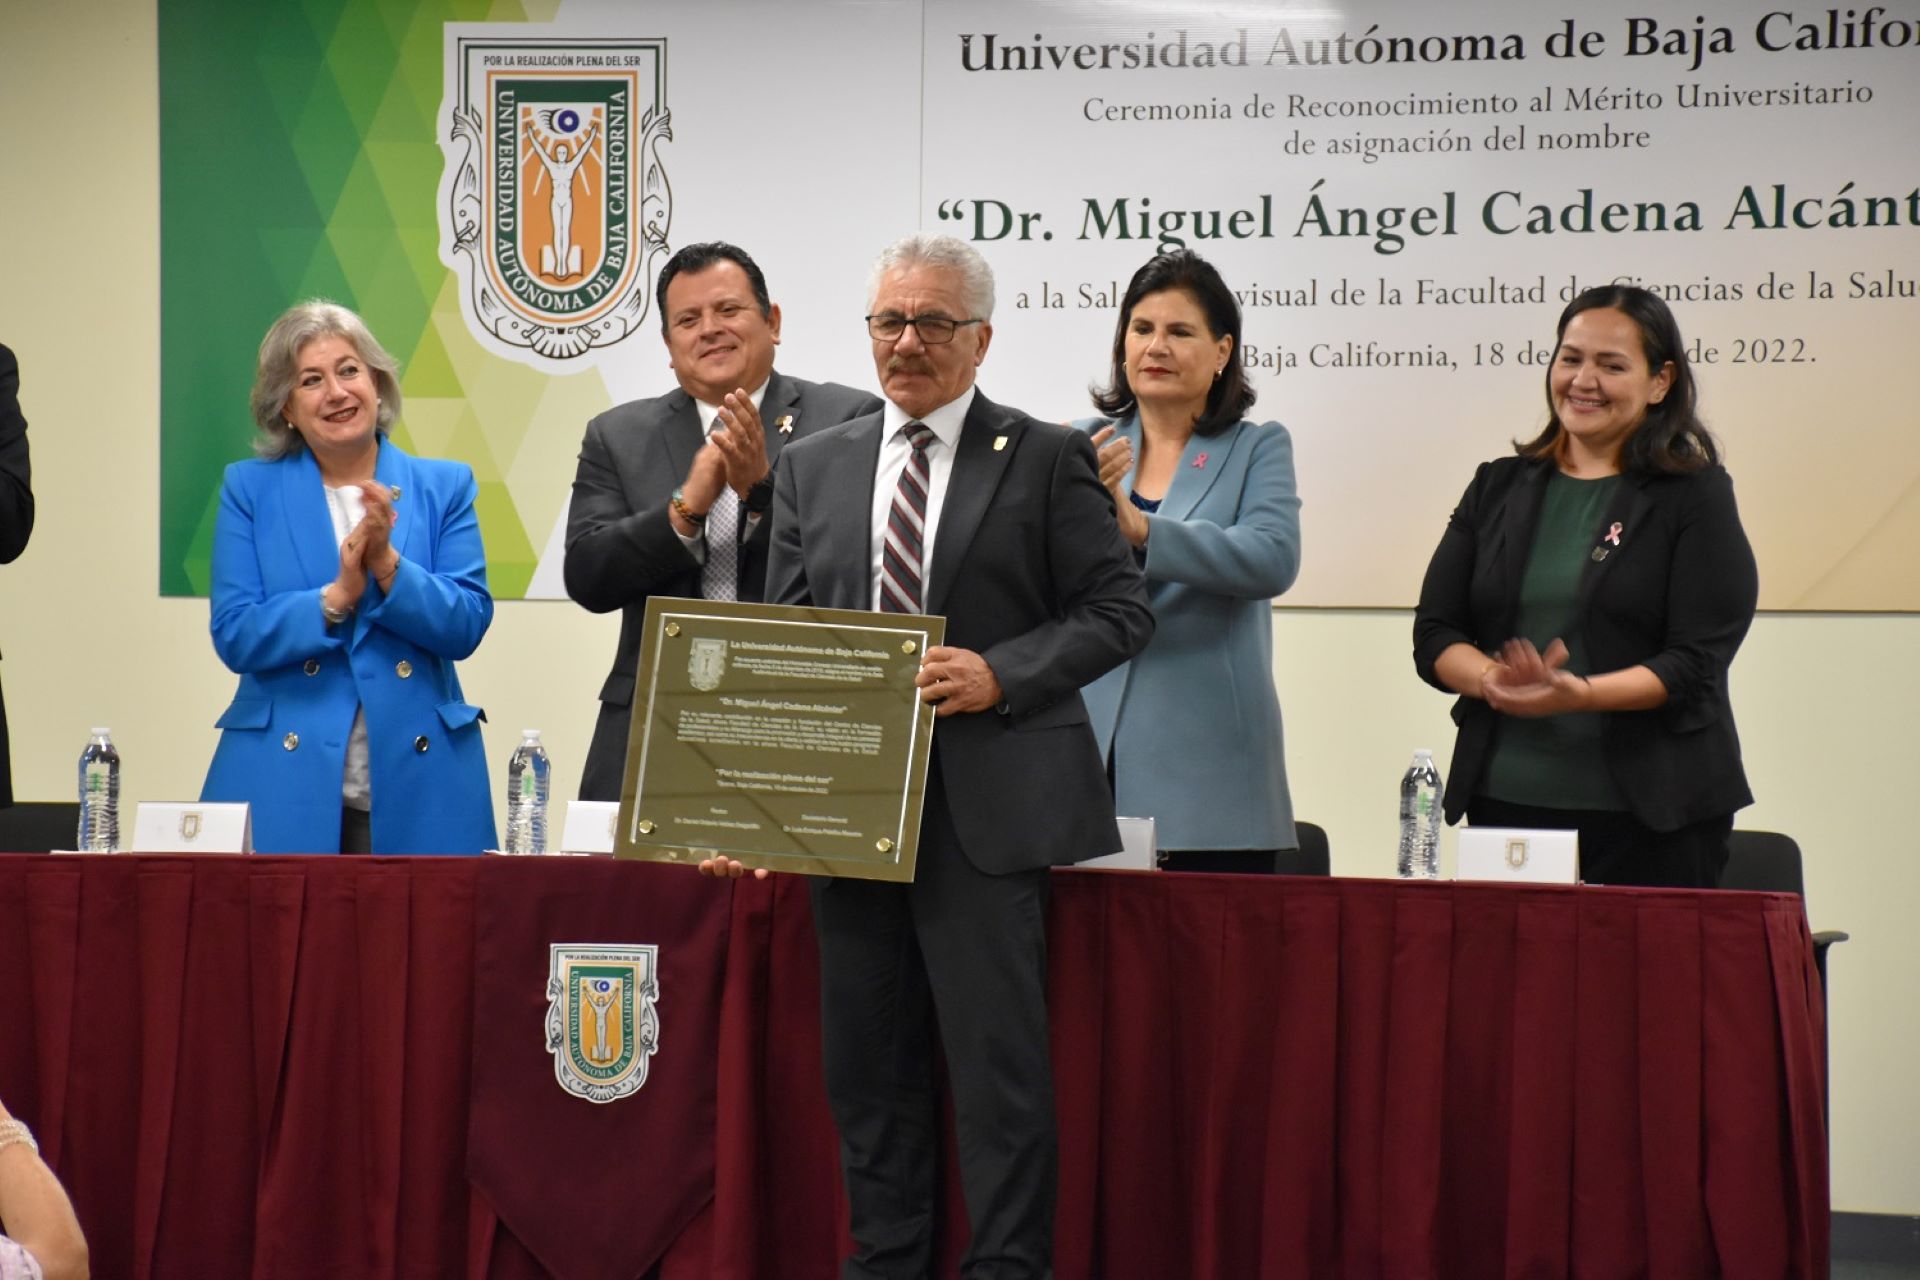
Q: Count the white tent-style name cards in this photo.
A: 4